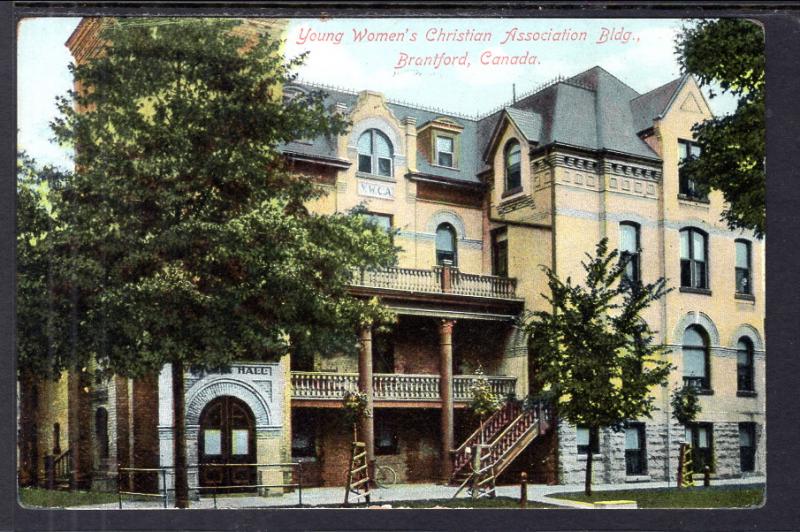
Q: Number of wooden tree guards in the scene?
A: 3